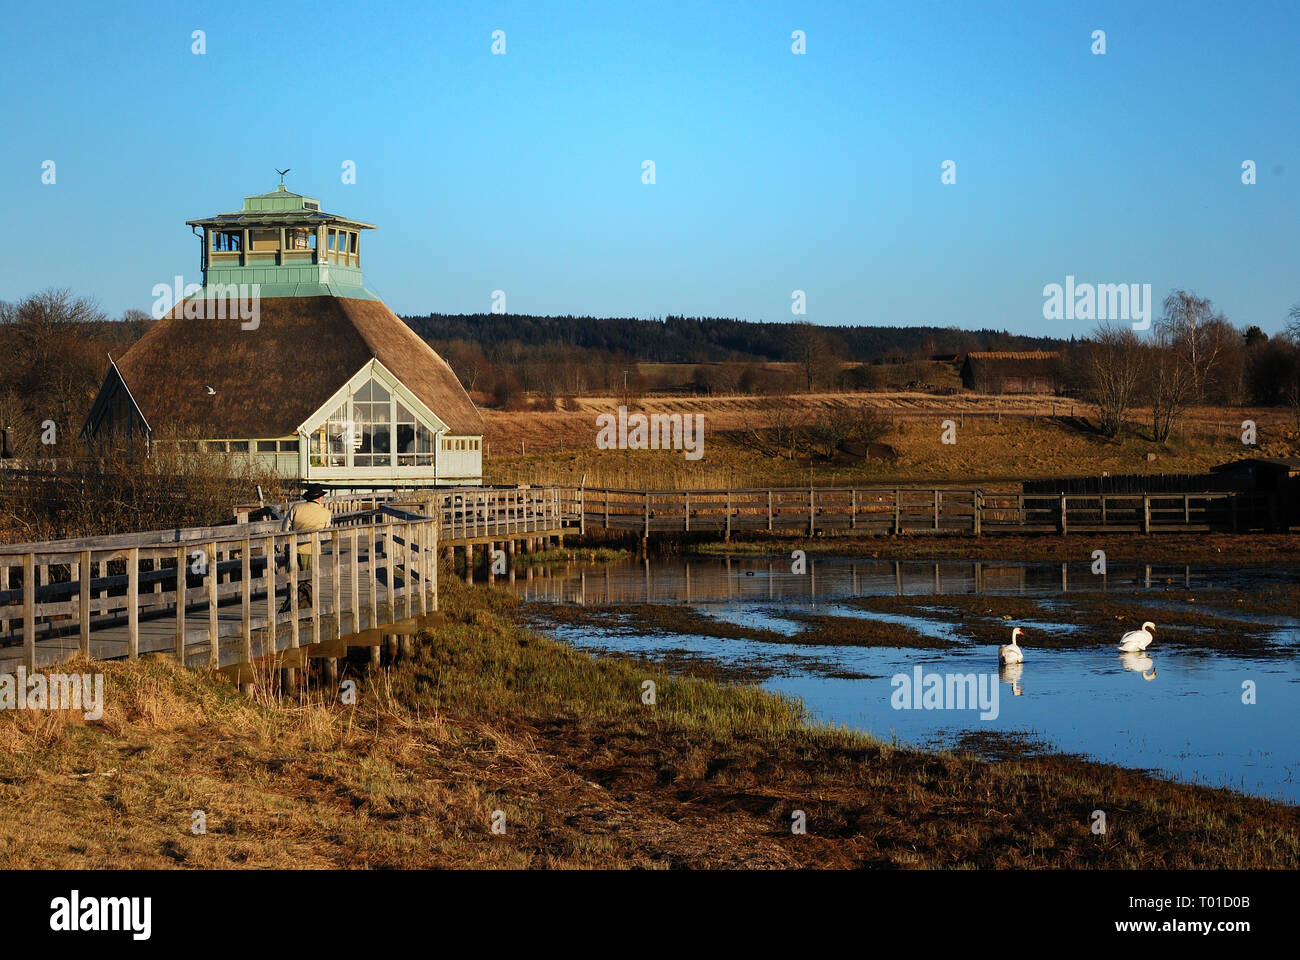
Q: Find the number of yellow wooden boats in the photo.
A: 0